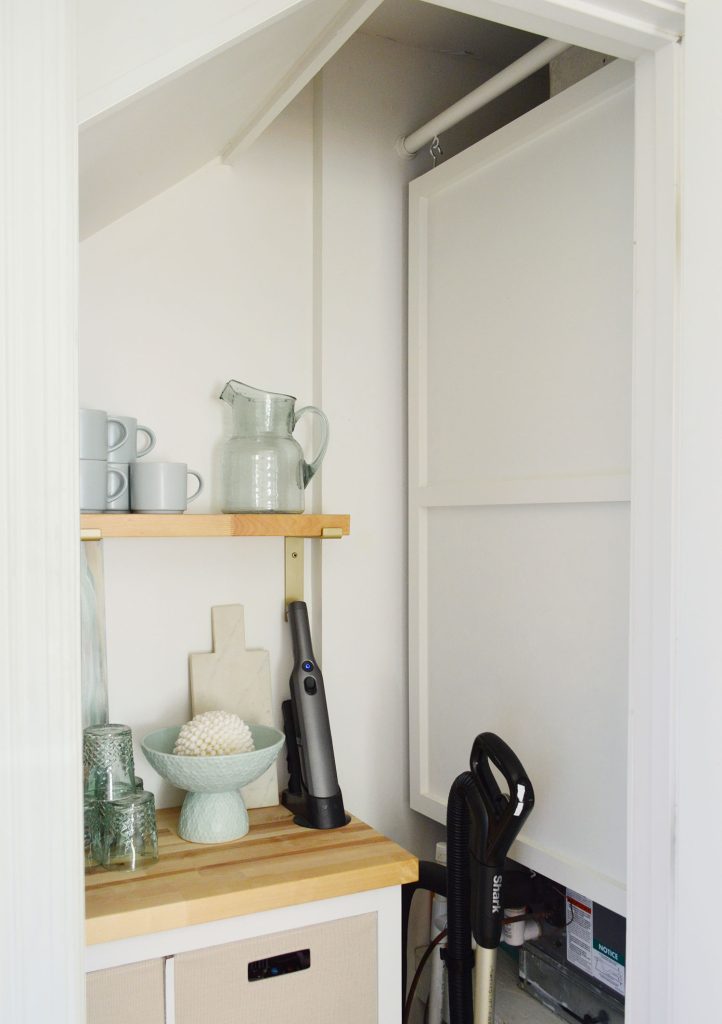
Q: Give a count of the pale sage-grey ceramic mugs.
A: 5